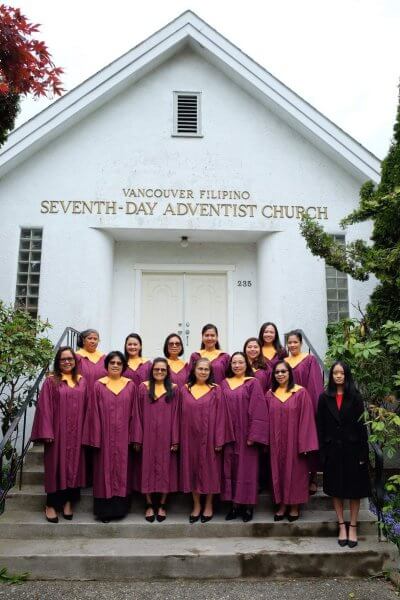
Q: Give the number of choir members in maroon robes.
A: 13